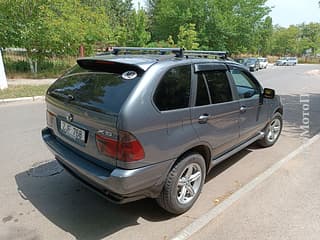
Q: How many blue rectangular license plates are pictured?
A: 0